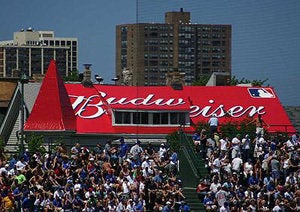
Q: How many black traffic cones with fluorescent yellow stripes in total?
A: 0